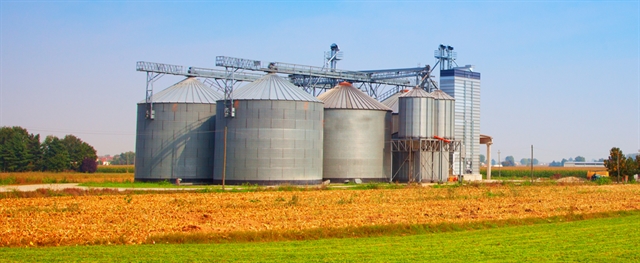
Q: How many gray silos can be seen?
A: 6